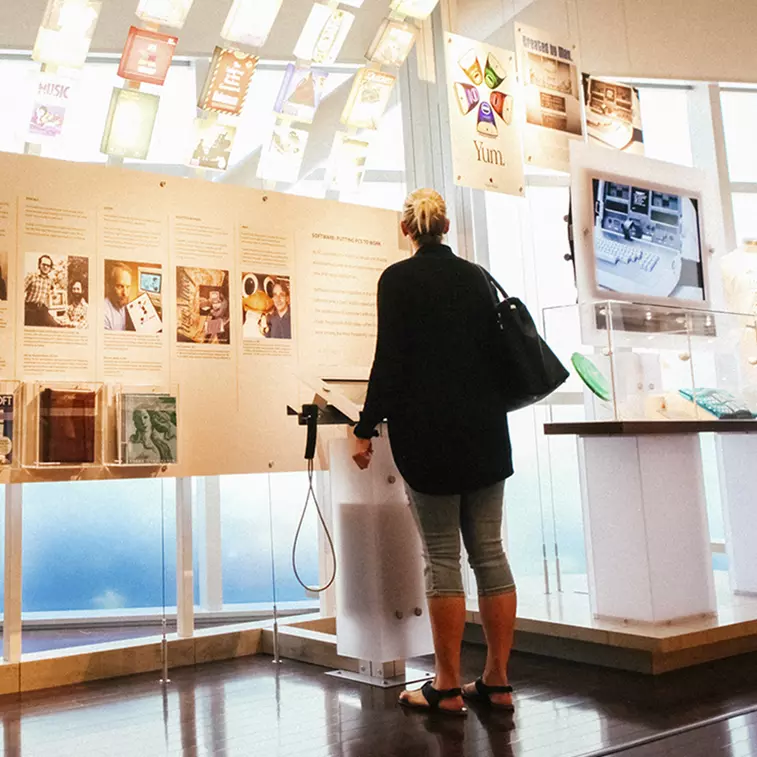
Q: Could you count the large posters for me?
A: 3